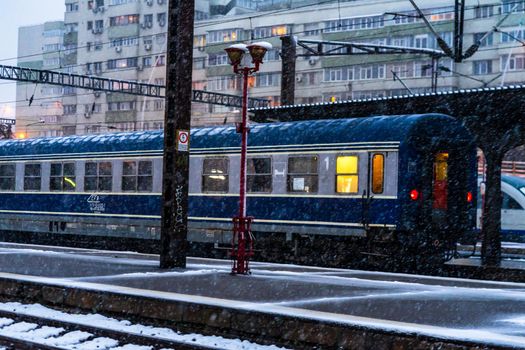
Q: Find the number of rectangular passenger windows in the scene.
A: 9